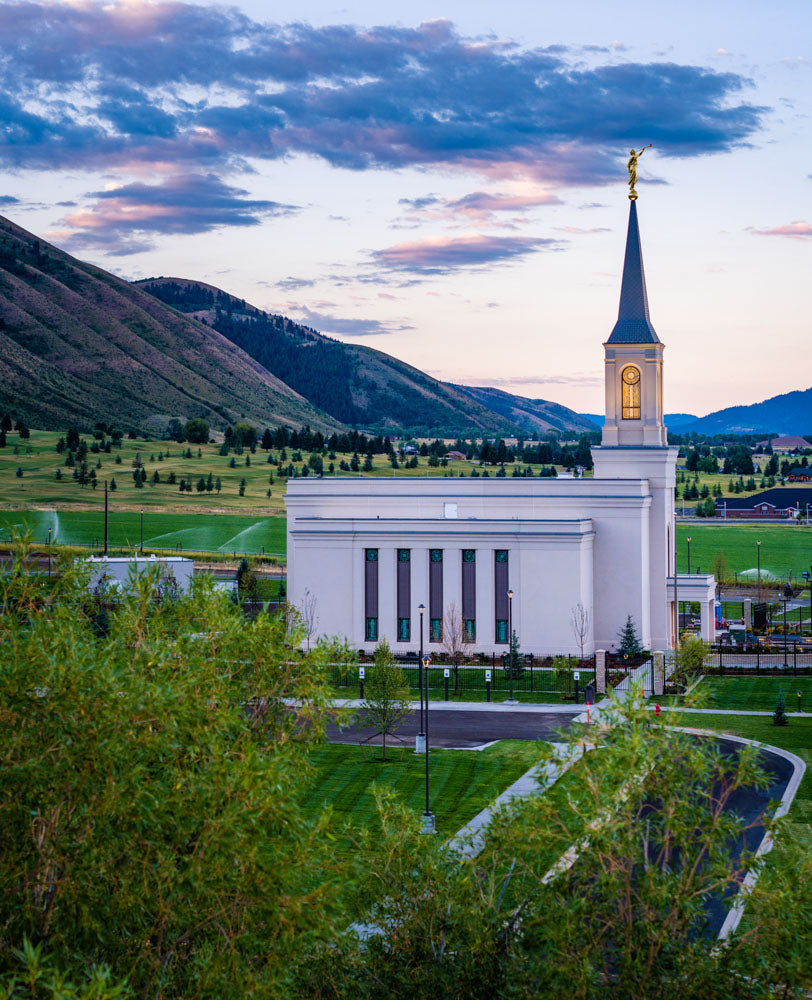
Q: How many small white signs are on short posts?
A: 4